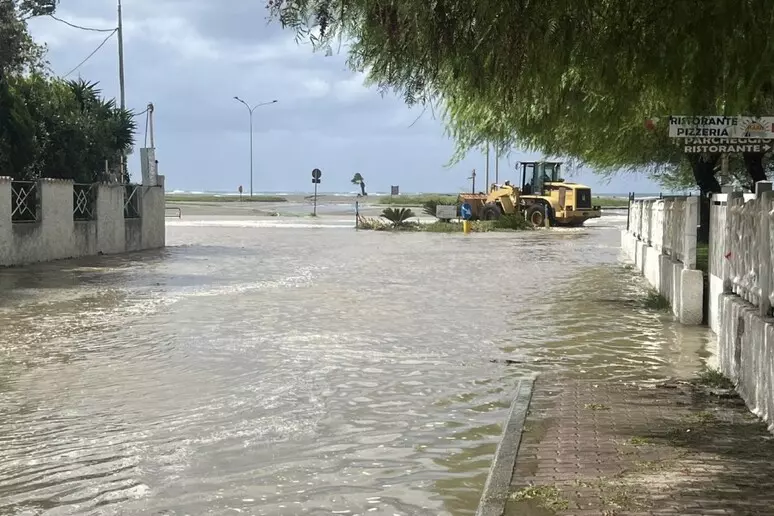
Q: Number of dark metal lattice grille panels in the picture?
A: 3